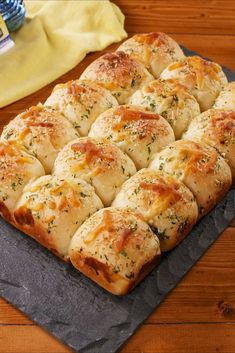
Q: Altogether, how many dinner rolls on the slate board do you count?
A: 15